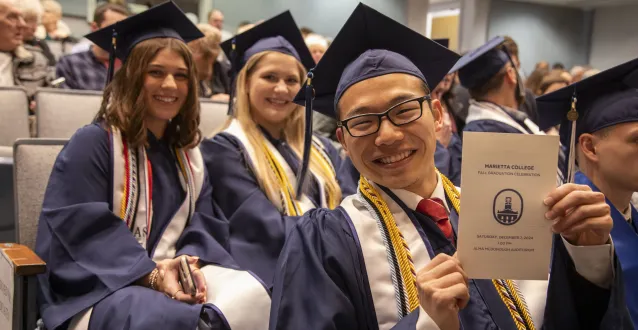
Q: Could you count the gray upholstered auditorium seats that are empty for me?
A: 3